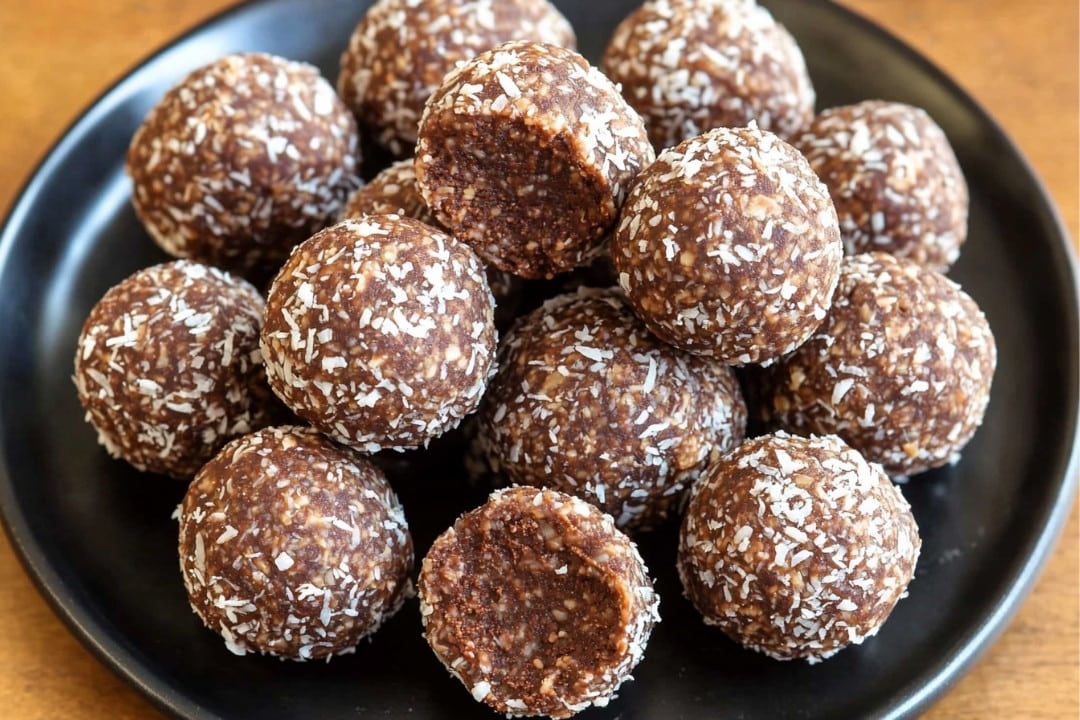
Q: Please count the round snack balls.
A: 14